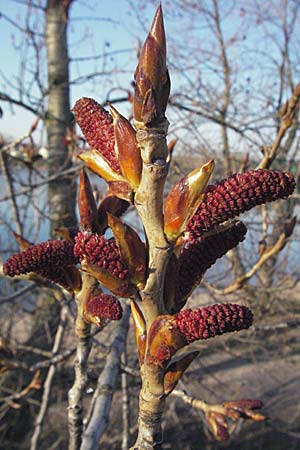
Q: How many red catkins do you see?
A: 7